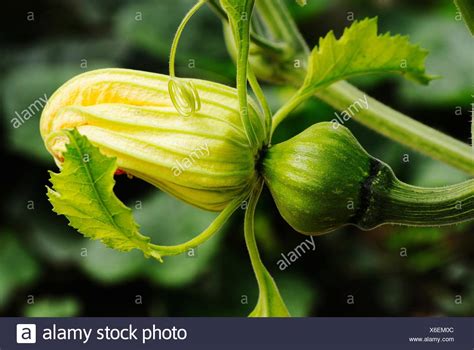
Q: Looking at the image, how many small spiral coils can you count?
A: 1